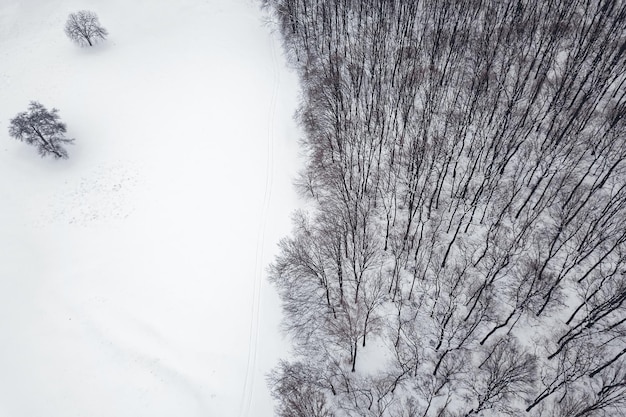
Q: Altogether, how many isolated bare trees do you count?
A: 2